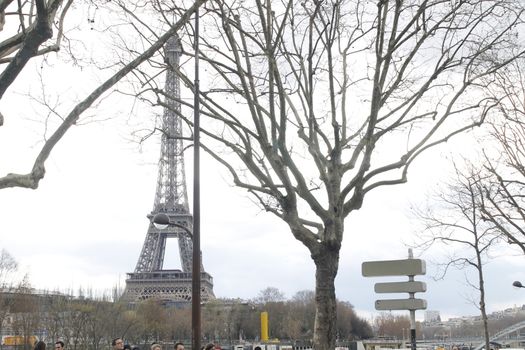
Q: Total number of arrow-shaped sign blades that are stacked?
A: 3